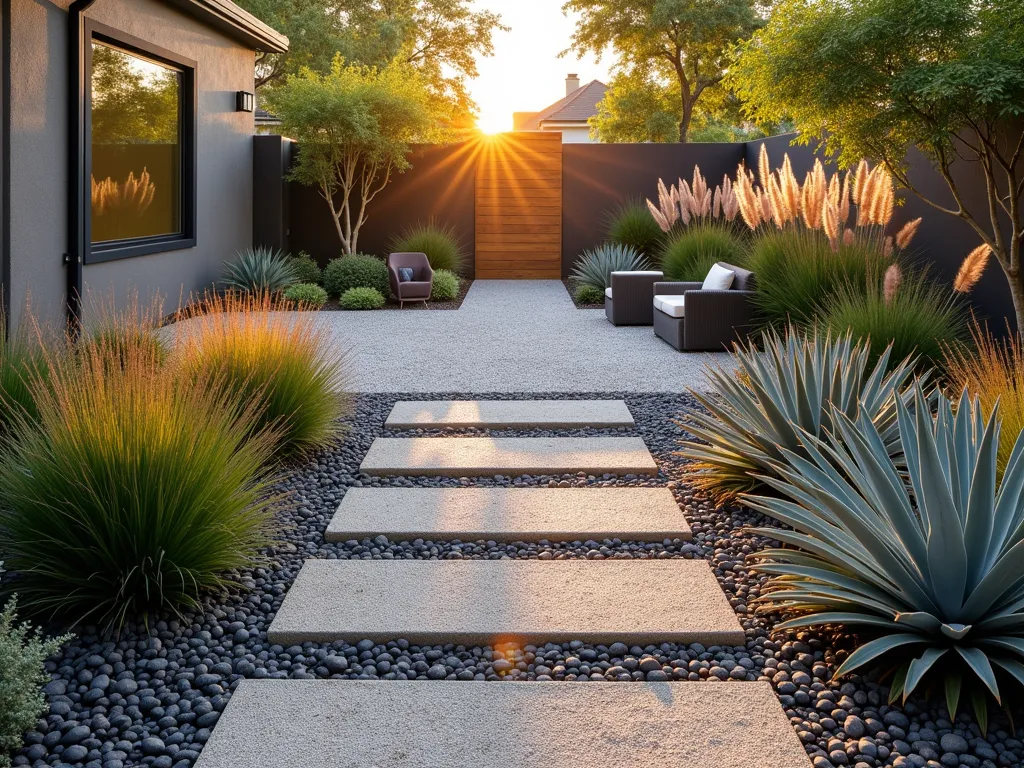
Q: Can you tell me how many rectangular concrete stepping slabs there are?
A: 5